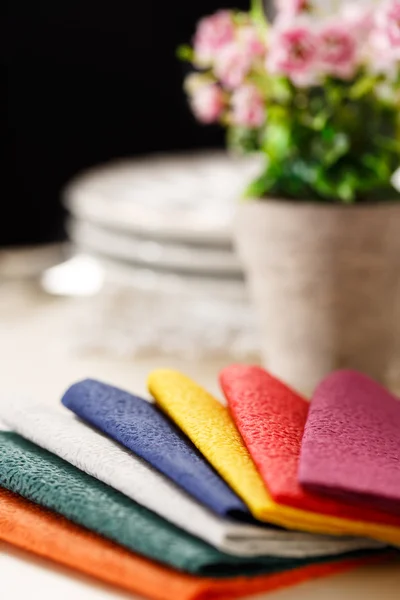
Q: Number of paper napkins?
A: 7